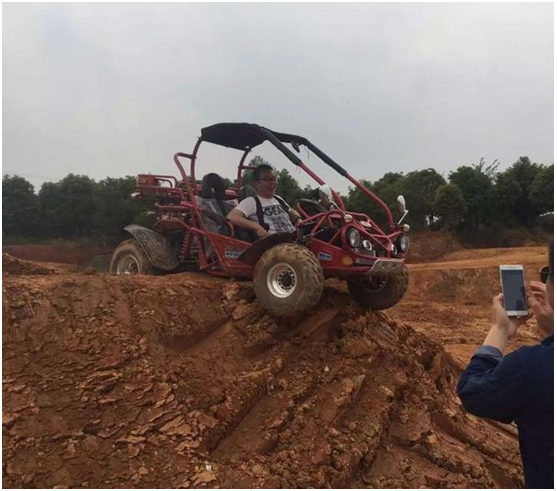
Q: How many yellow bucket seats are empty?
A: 0